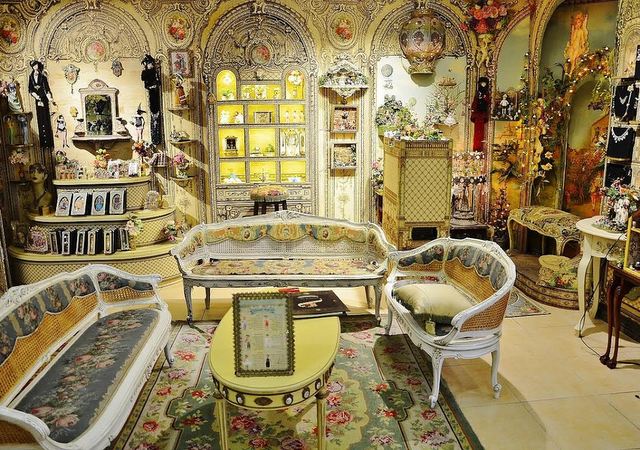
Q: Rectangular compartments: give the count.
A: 10